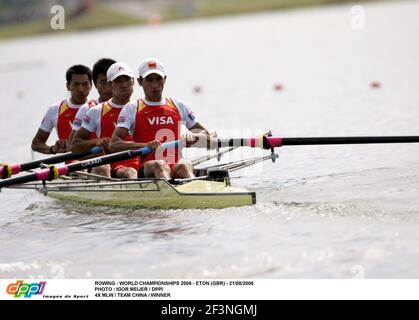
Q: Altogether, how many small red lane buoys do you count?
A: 3